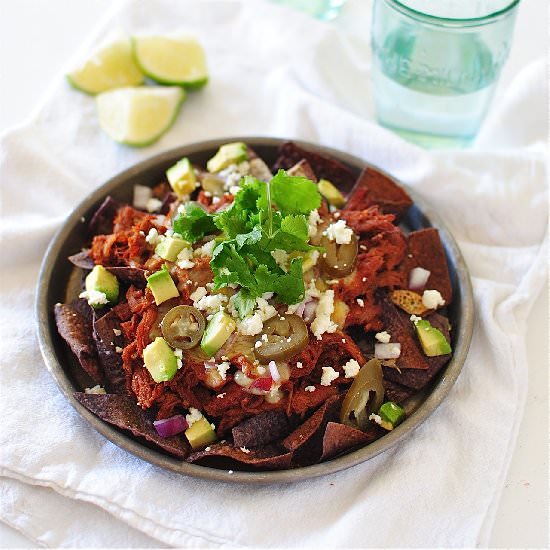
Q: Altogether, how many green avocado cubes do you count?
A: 11